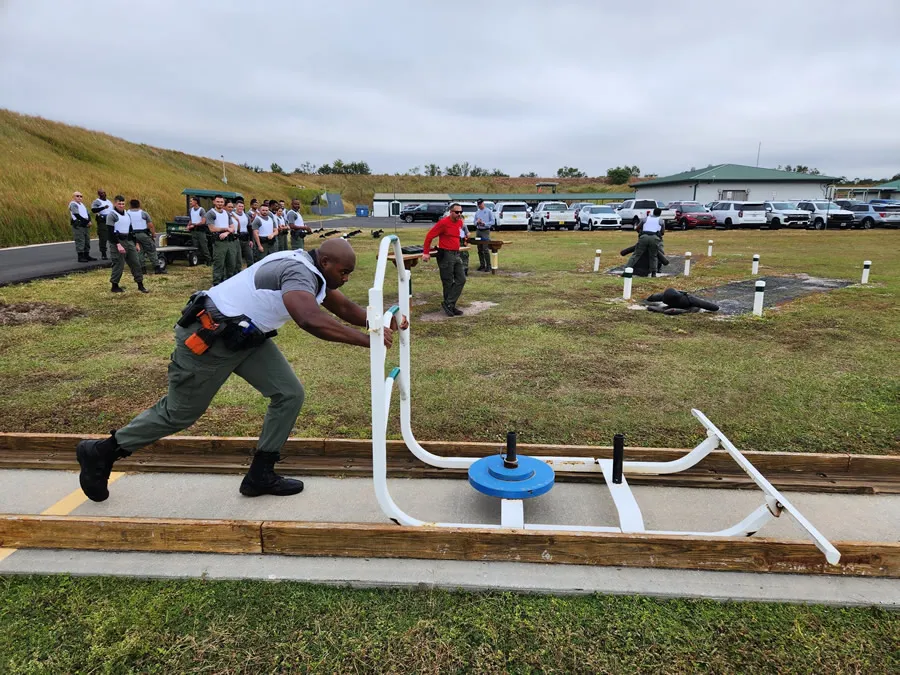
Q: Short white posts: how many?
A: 7